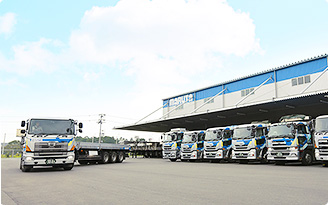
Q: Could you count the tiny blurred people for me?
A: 1